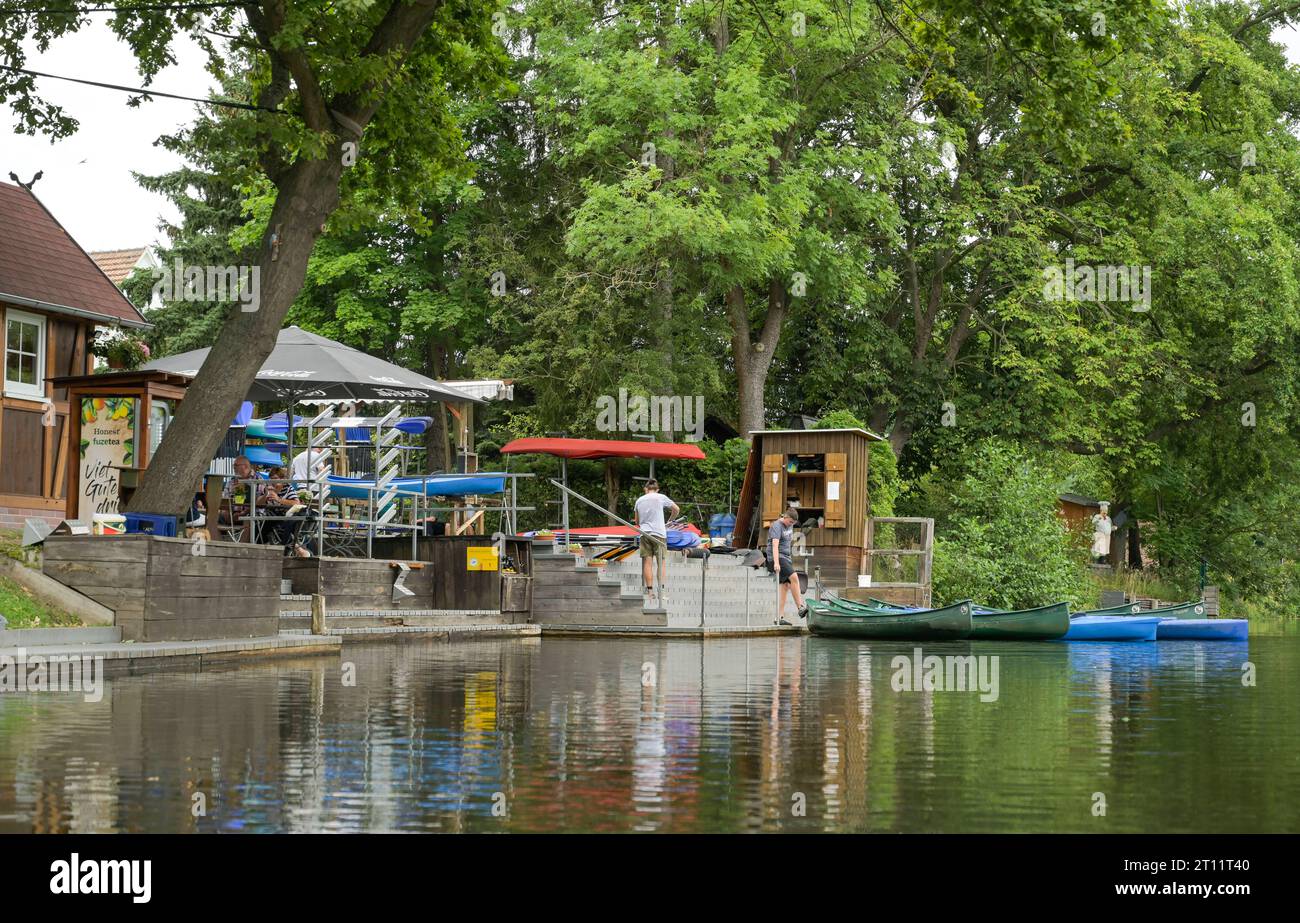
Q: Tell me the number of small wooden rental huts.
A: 1